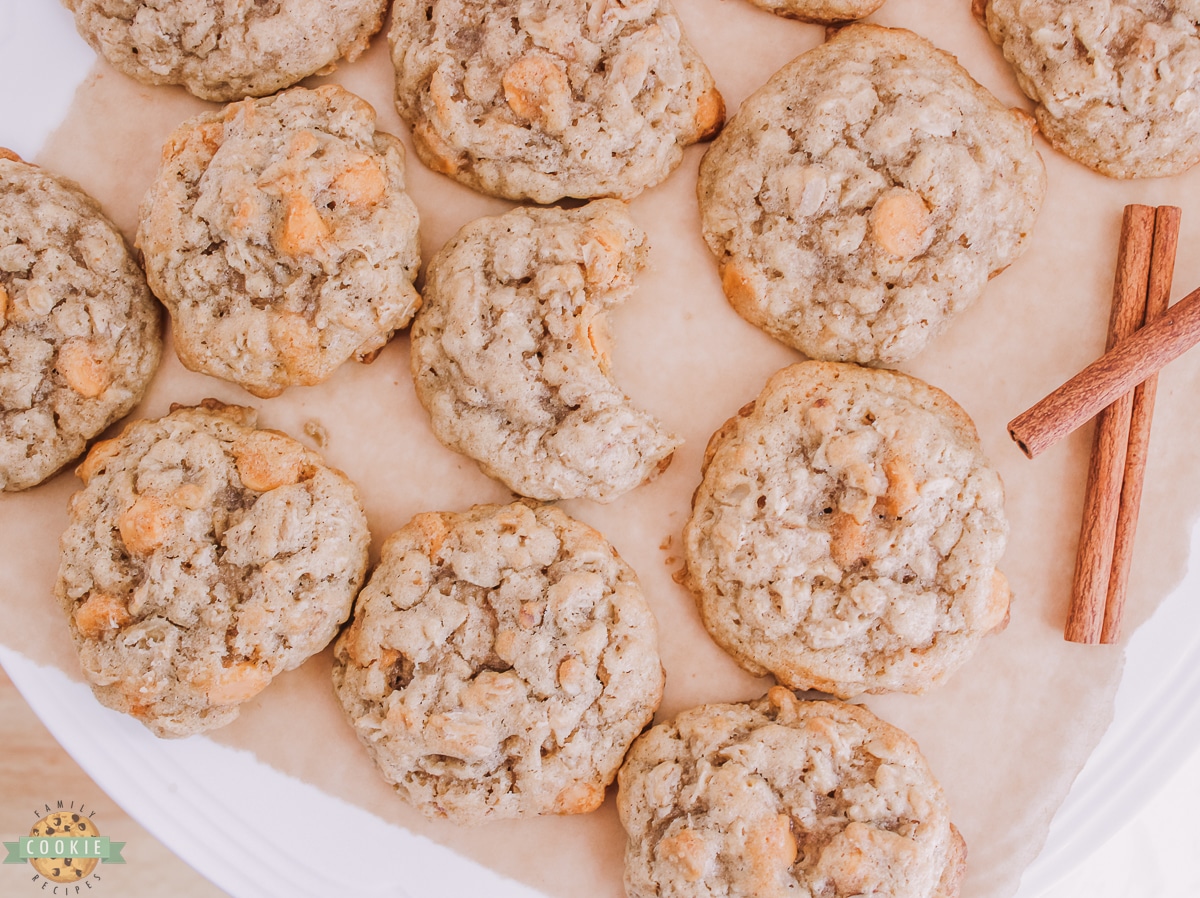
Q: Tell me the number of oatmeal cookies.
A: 12